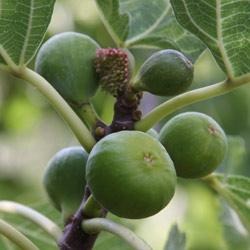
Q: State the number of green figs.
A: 5